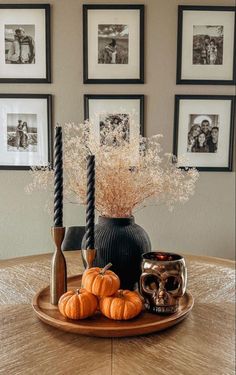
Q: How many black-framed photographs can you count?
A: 6